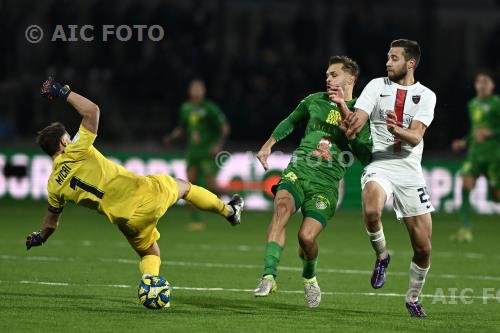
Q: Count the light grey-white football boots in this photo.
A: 2